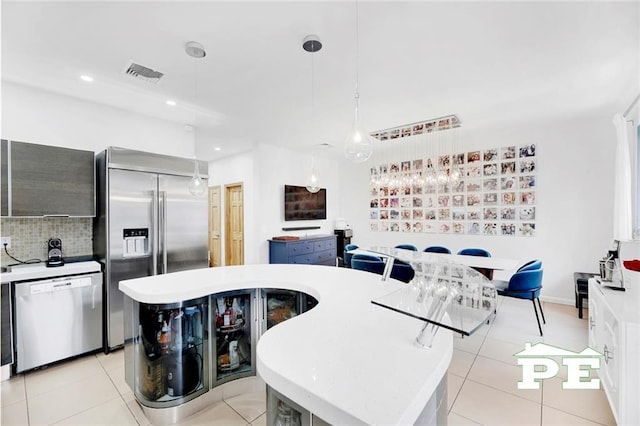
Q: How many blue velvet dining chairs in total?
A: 7